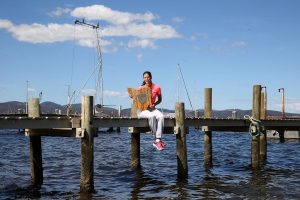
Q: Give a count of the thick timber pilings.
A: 7